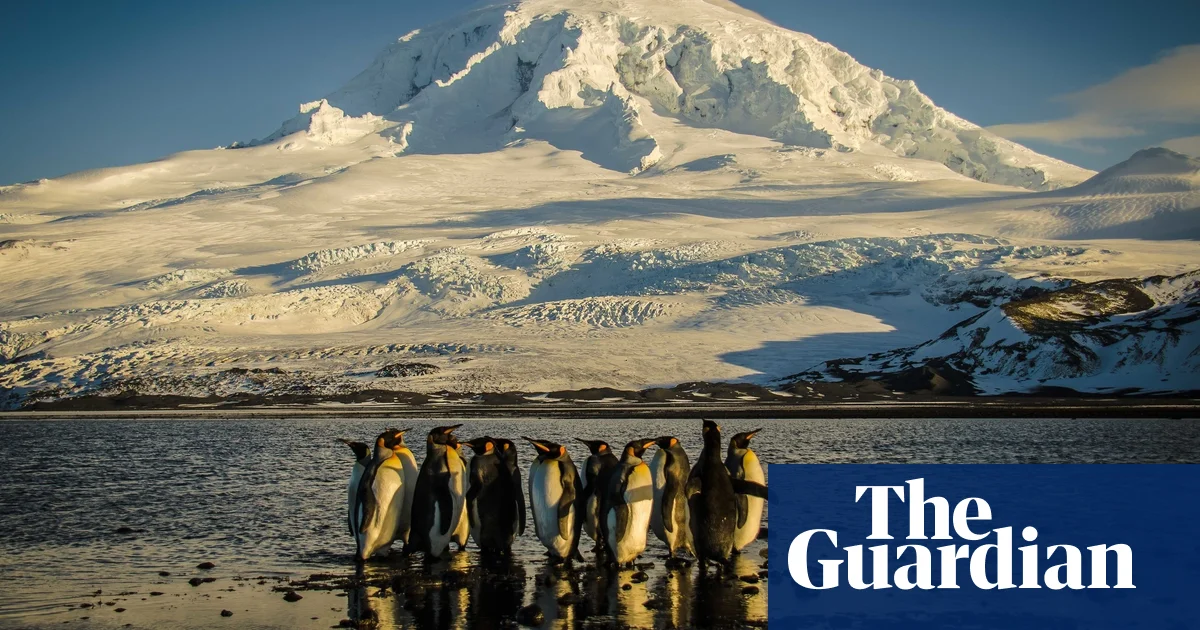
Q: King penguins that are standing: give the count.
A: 13